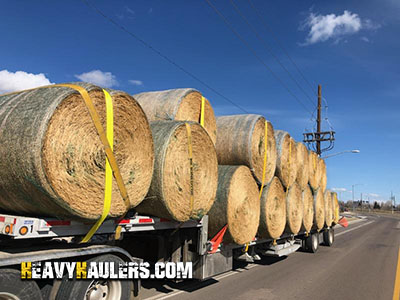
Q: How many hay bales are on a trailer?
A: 15